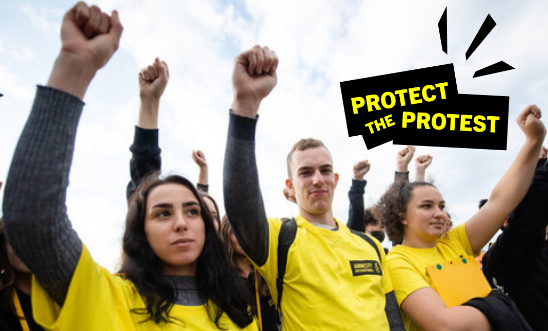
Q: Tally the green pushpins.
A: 2